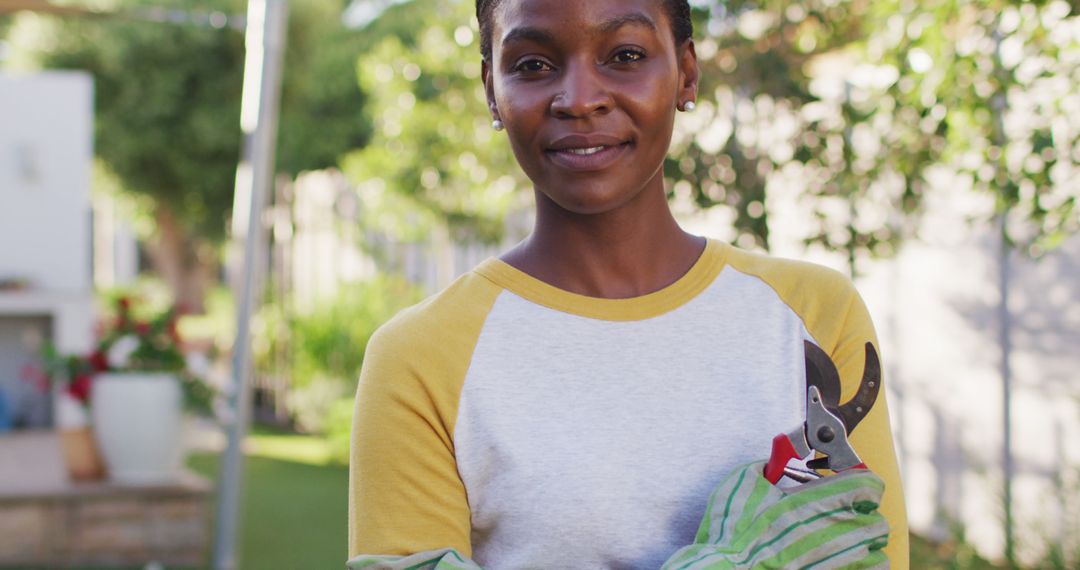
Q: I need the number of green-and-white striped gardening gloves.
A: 2